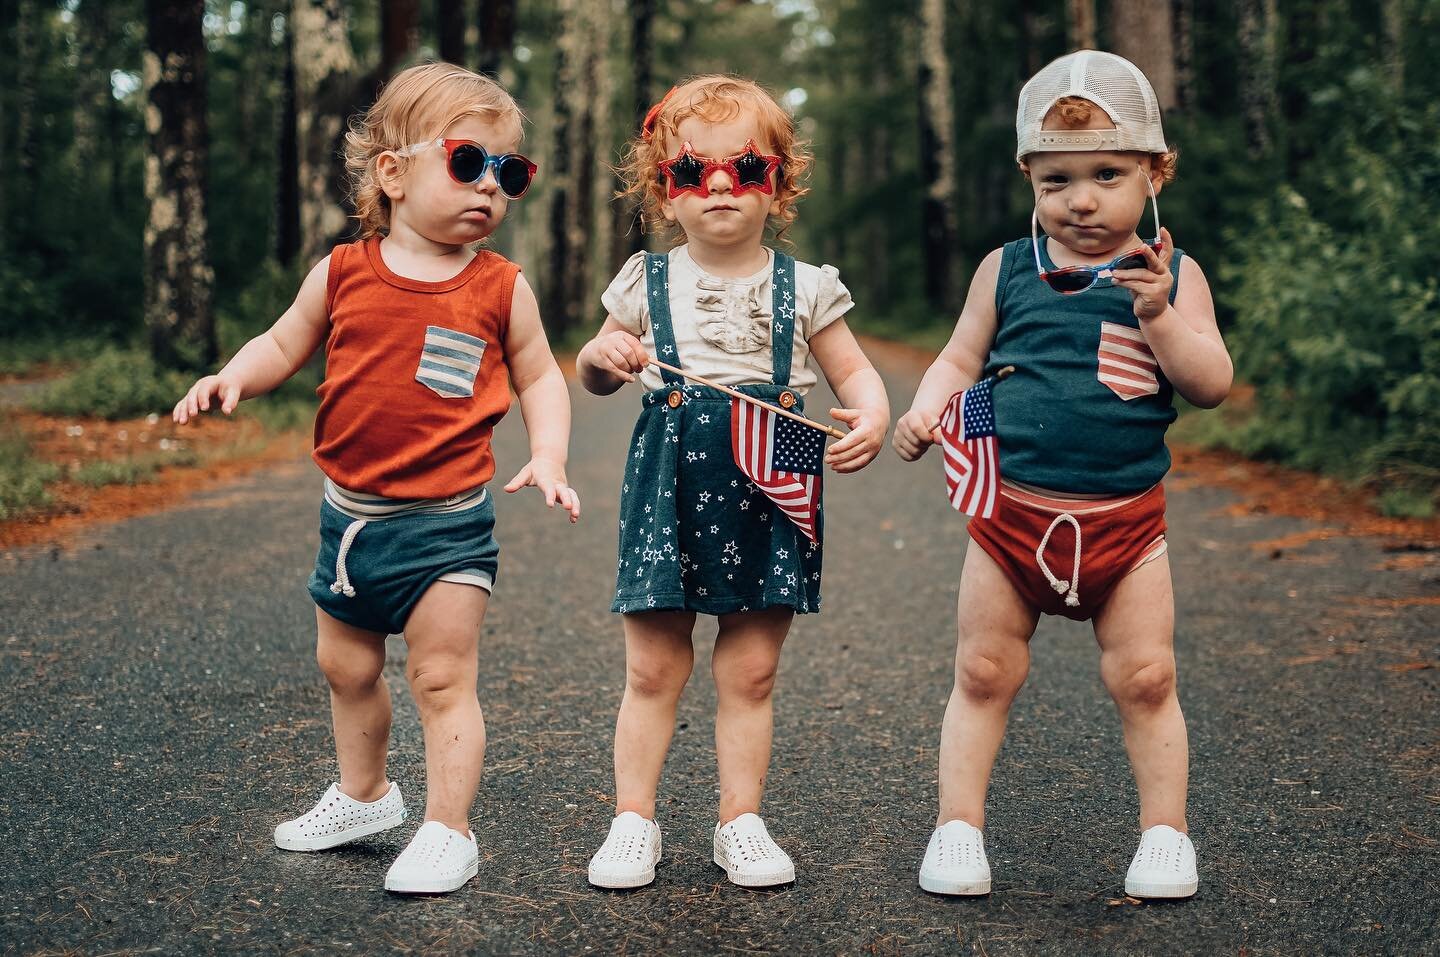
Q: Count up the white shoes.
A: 6